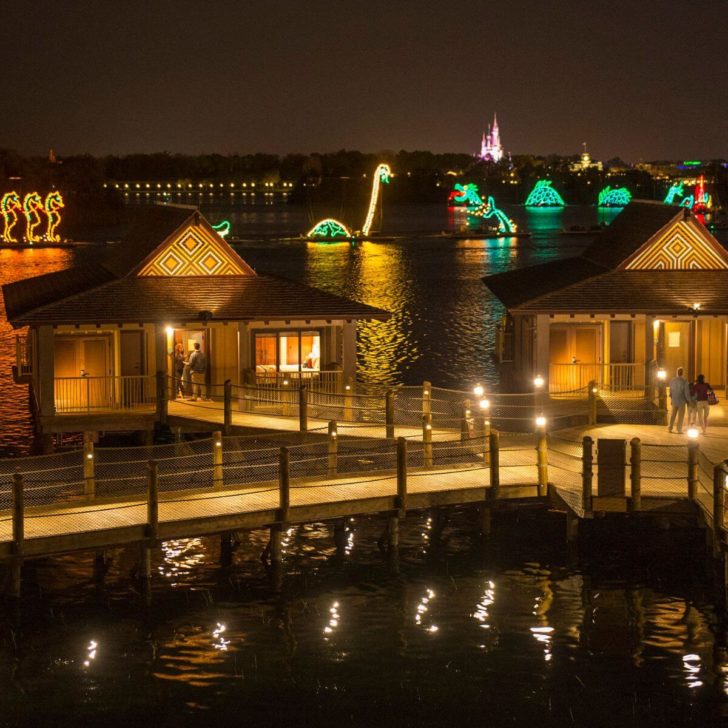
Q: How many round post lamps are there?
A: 6